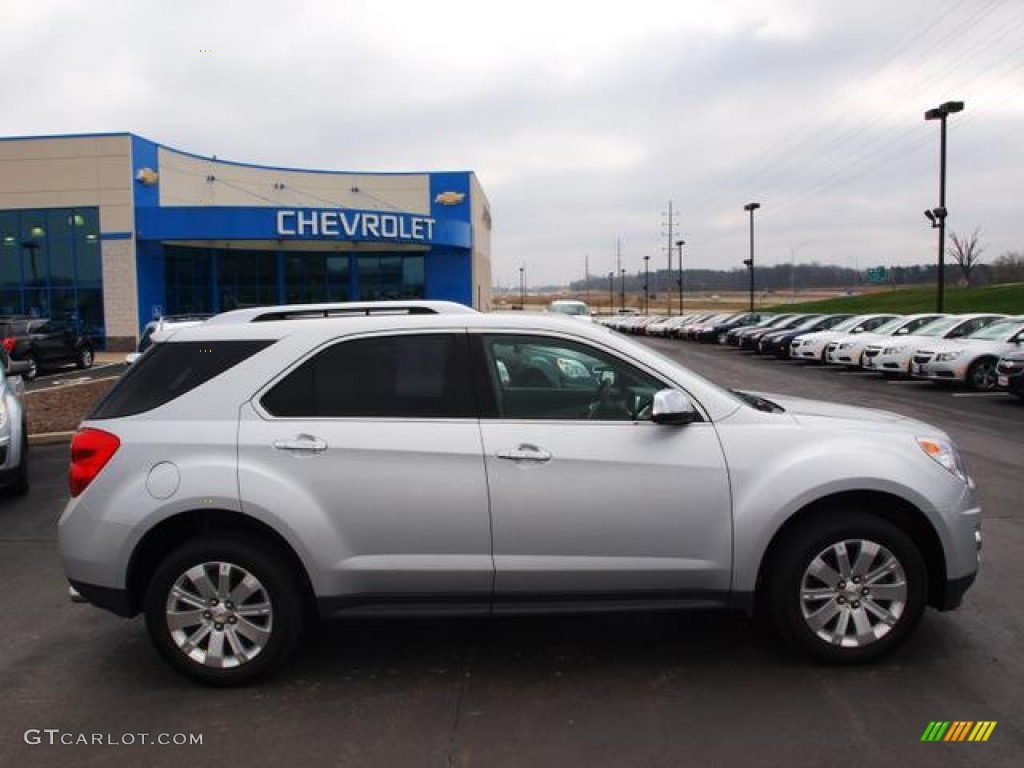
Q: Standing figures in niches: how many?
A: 0